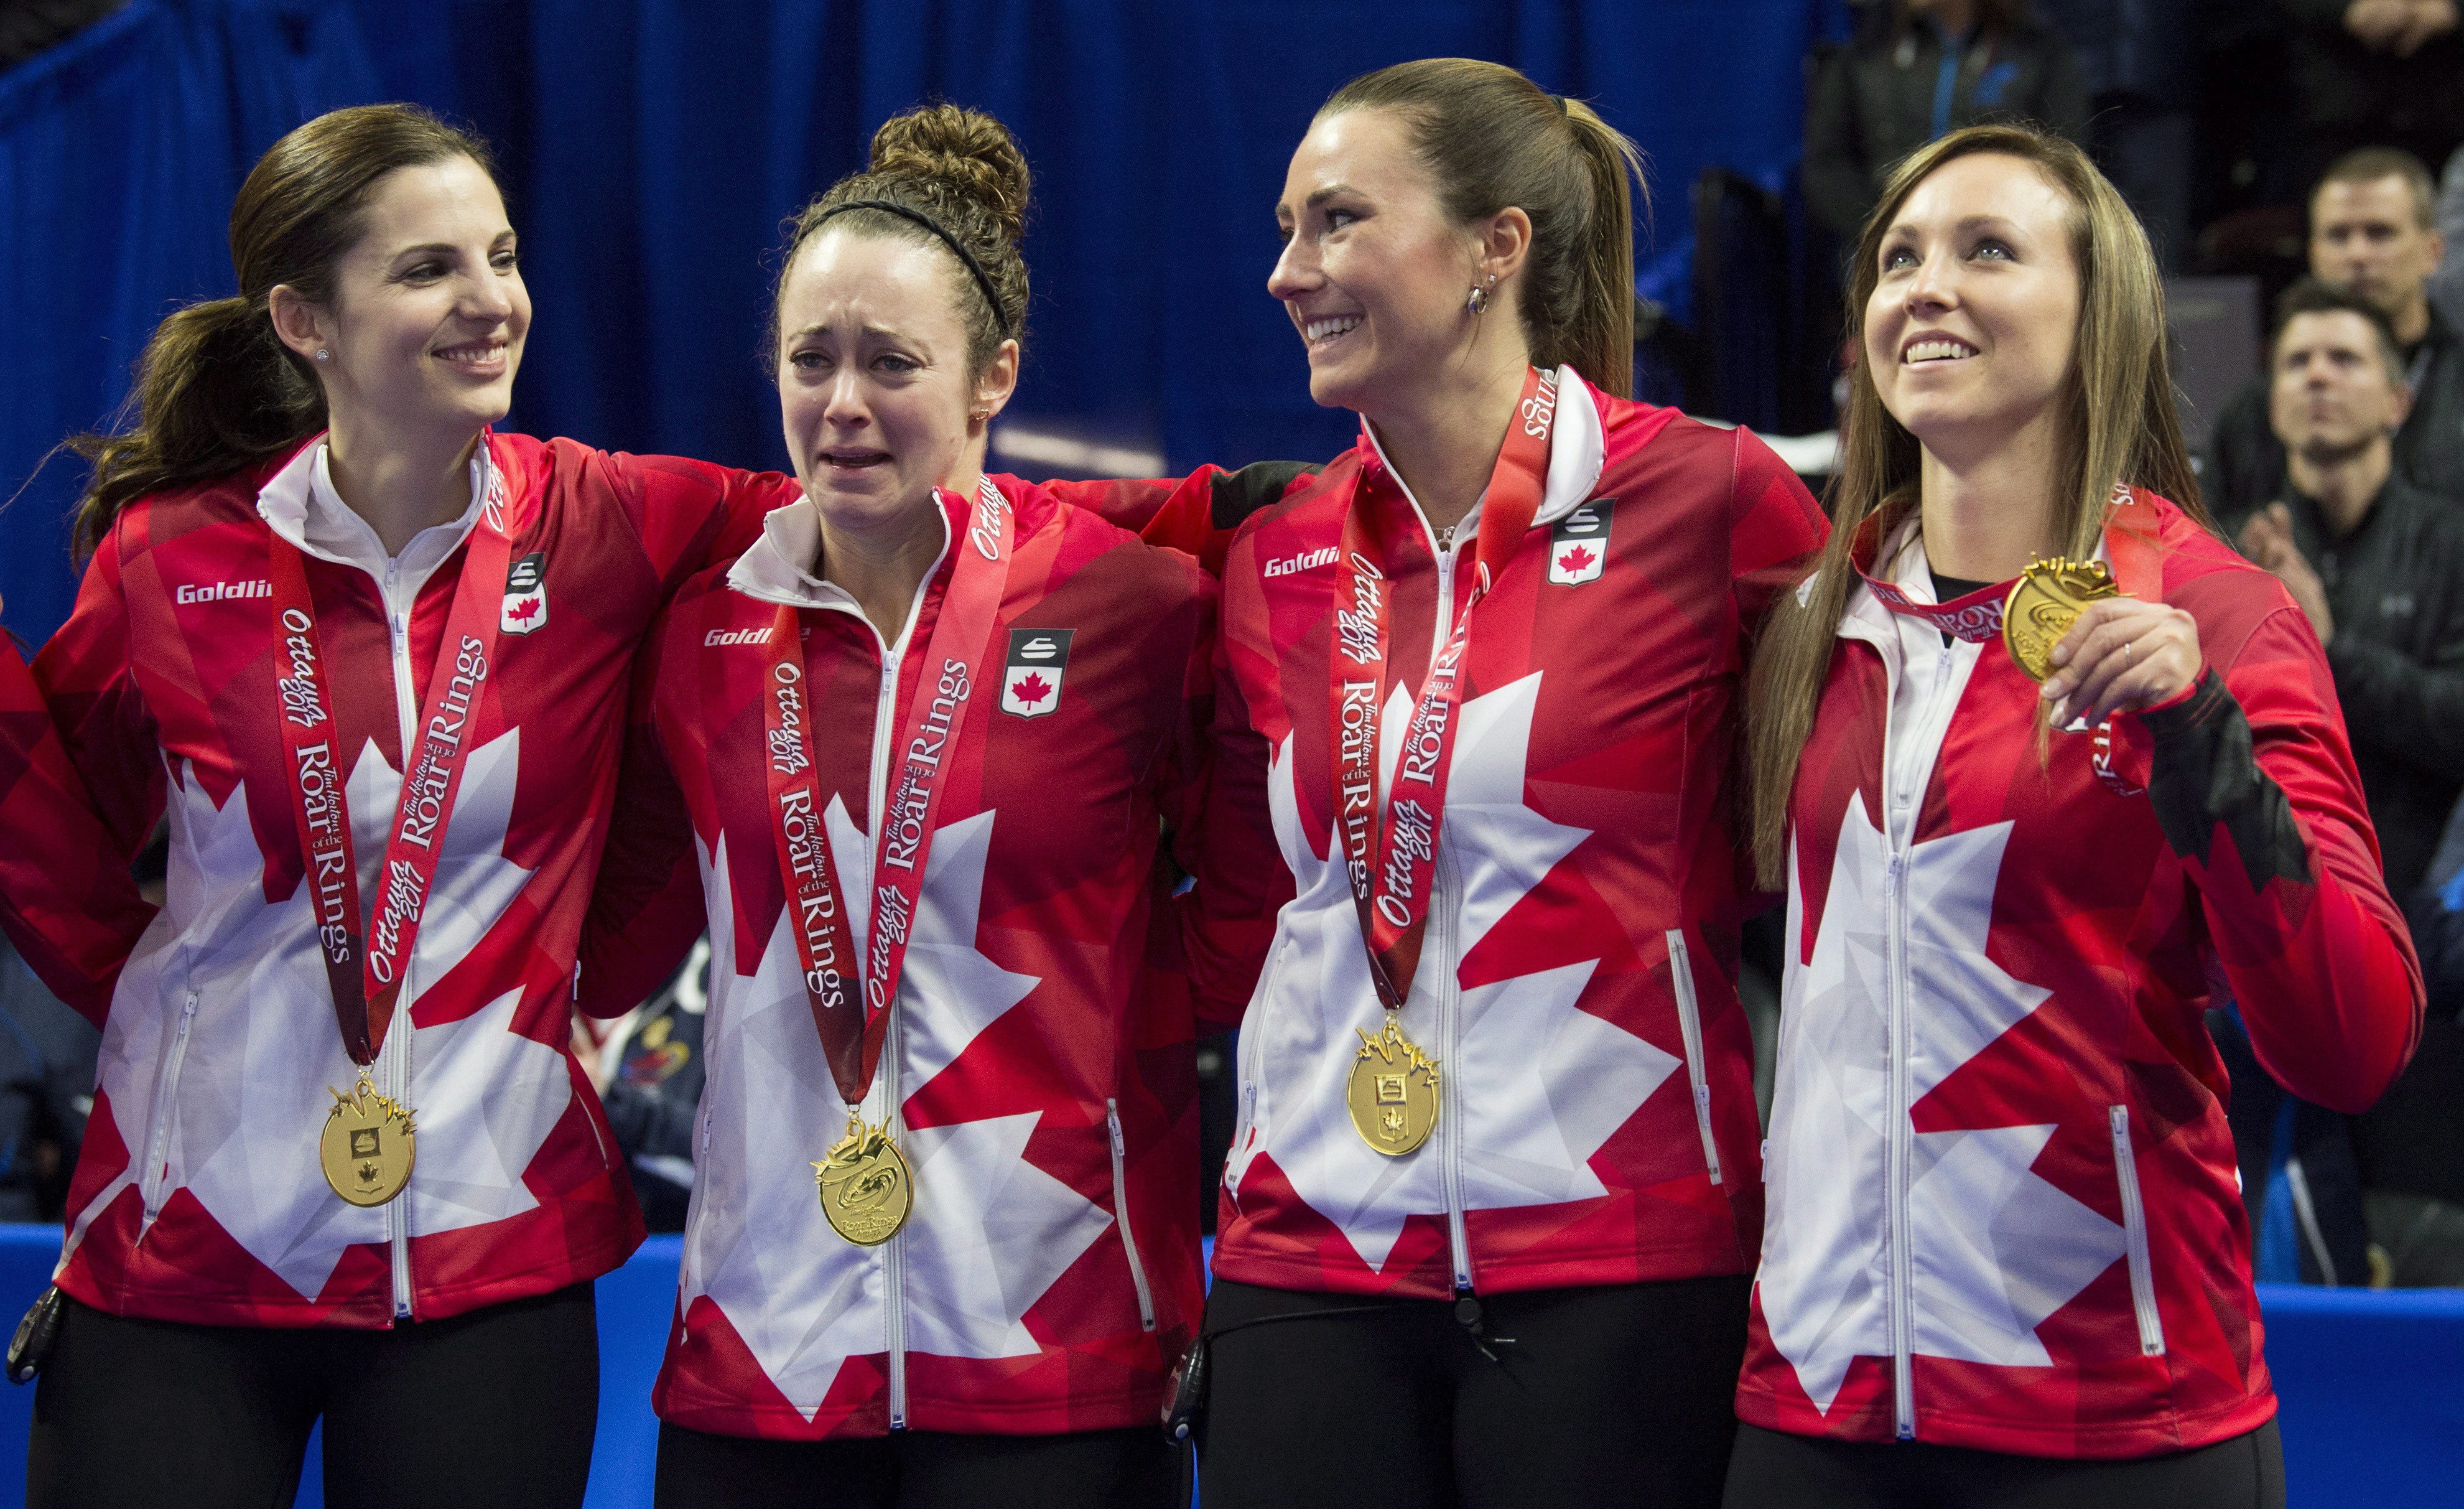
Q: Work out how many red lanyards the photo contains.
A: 4